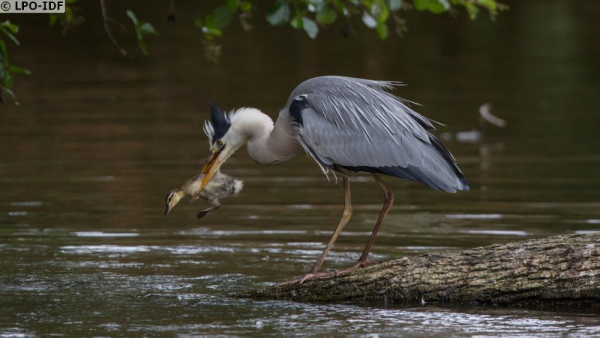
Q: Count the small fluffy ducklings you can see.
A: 1